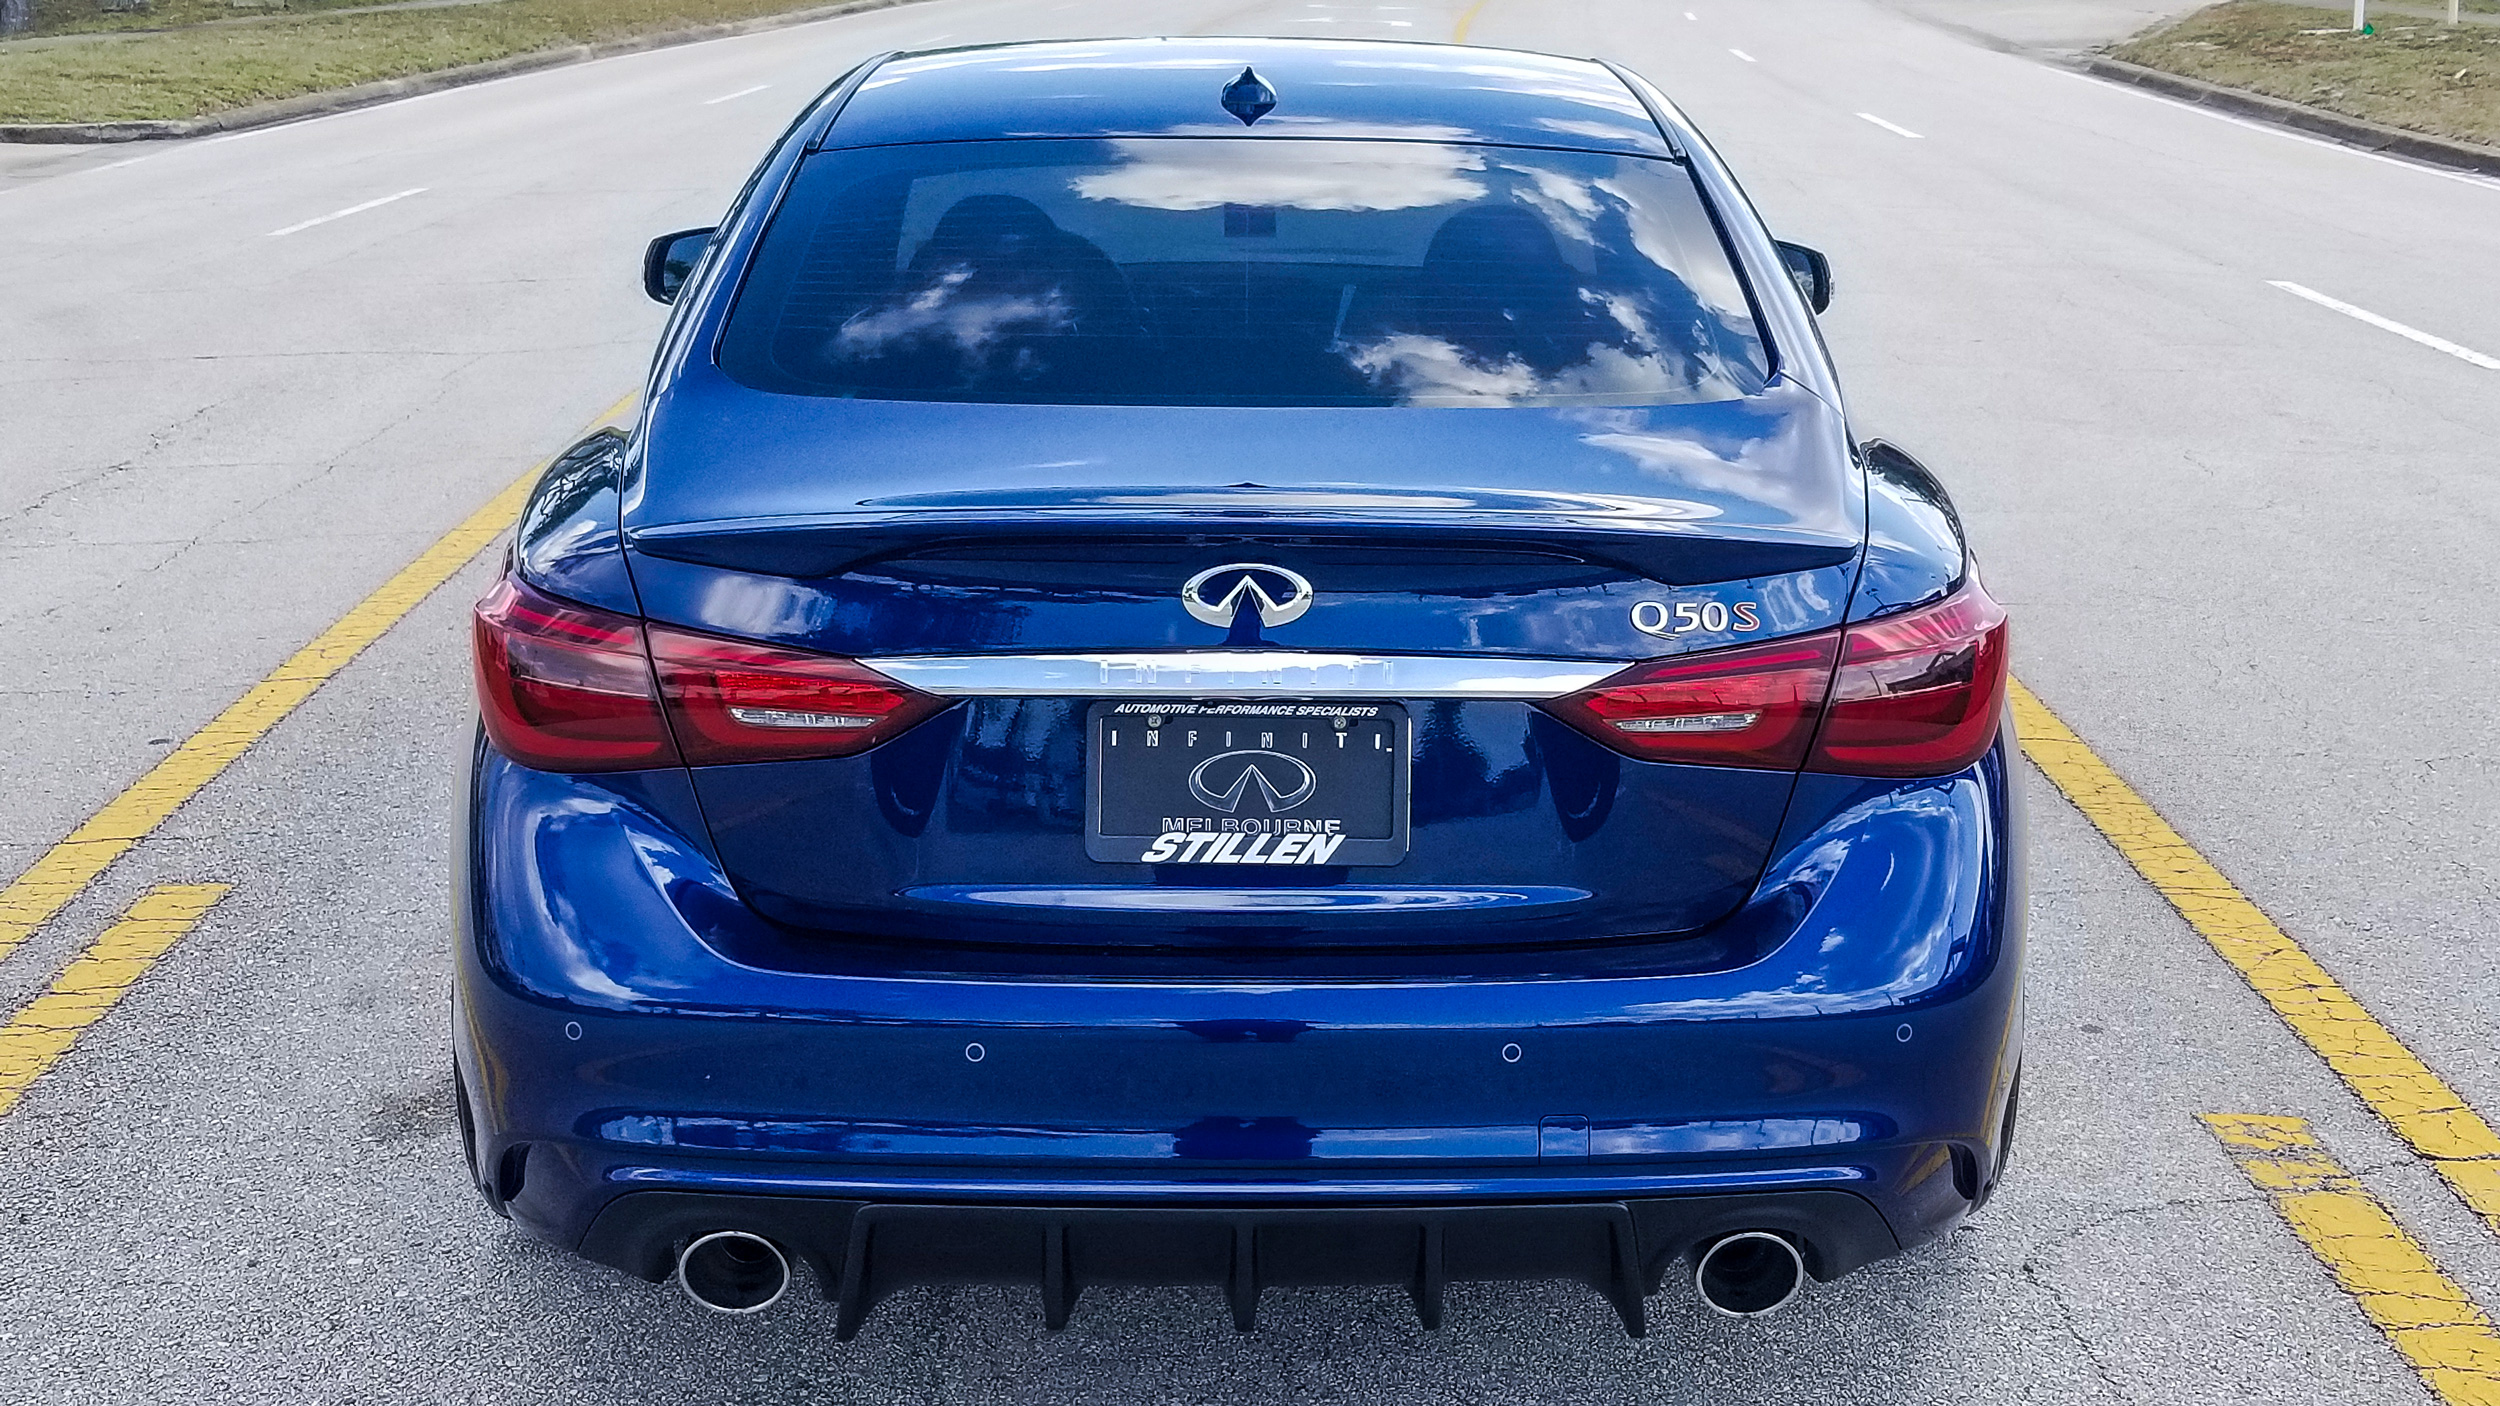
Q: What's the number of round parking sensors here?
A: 4